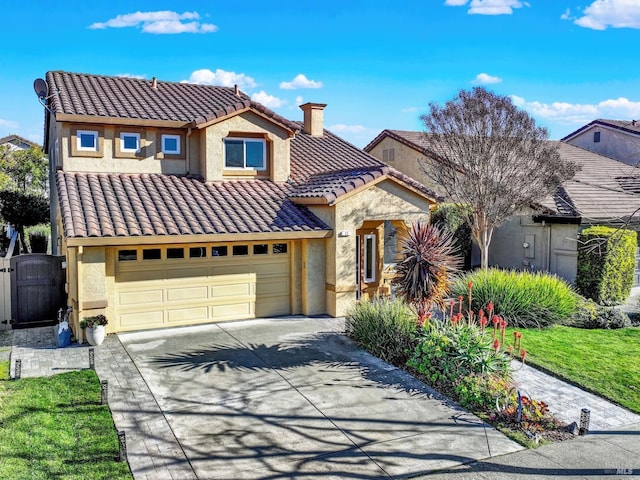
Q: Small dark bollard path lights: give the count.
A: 5